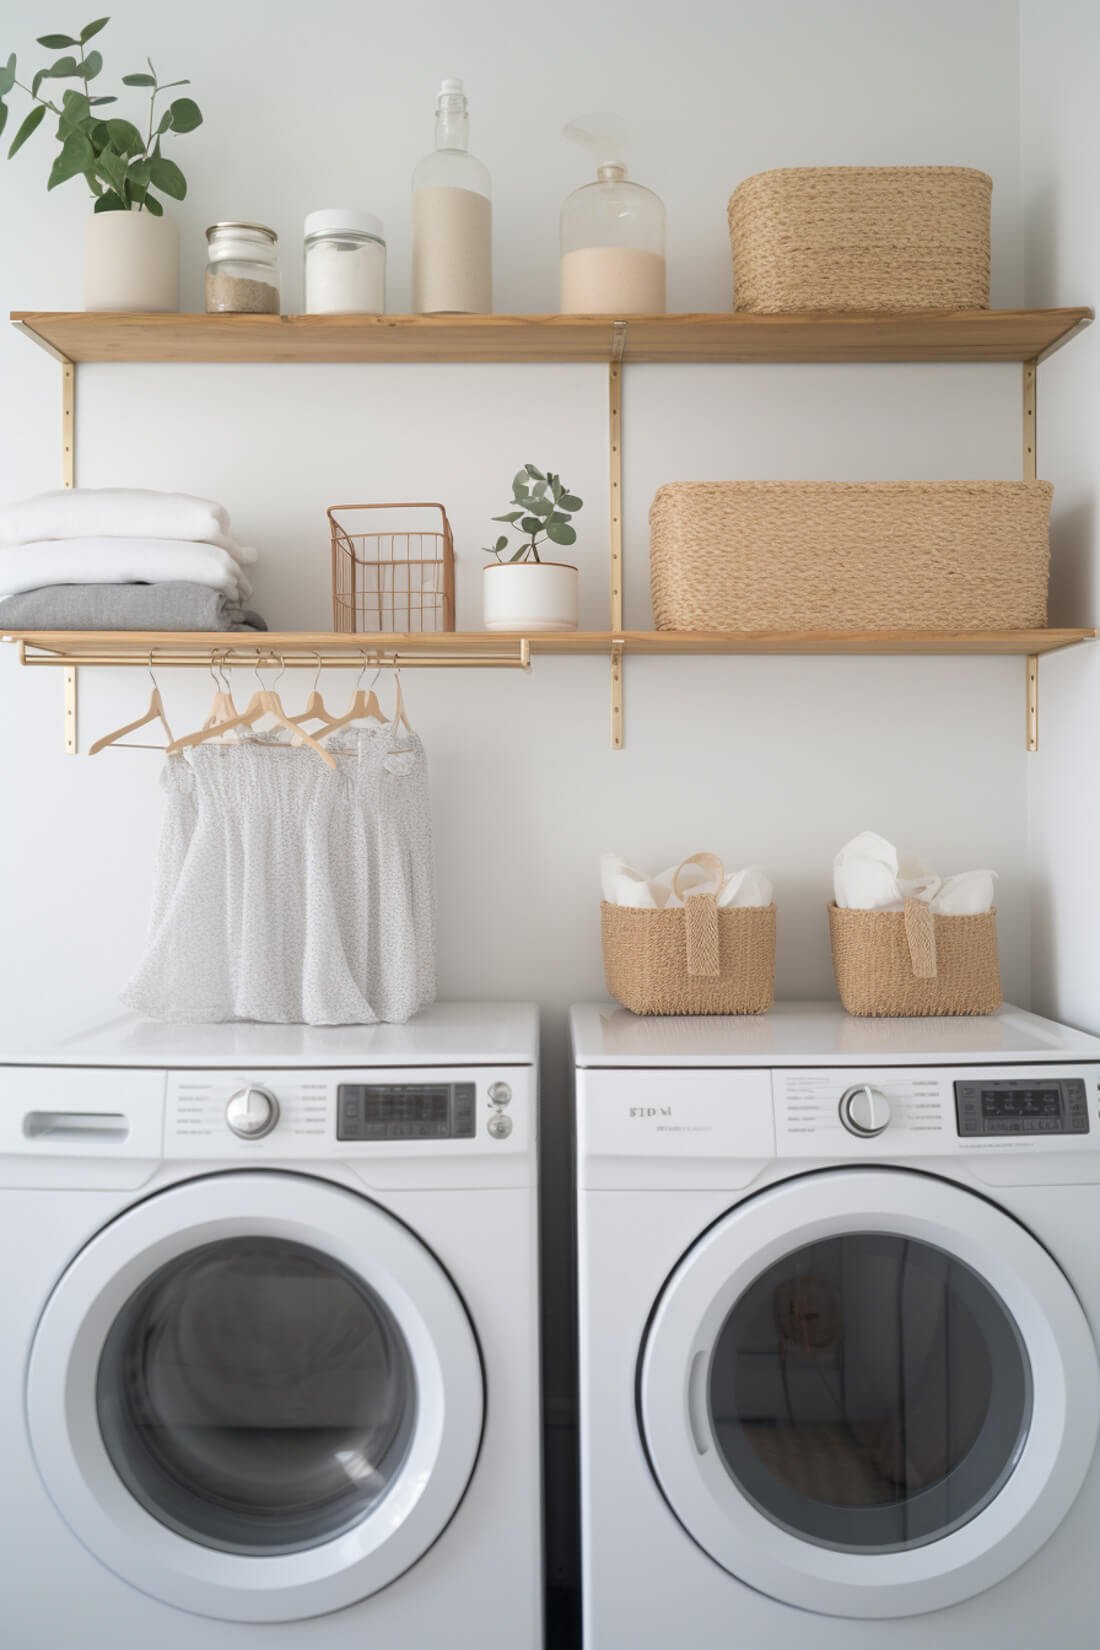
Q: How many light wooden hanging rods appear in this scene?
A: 1